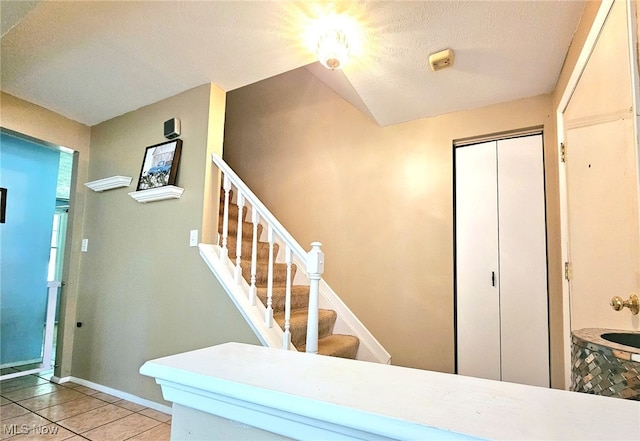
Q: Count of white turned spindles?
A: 5